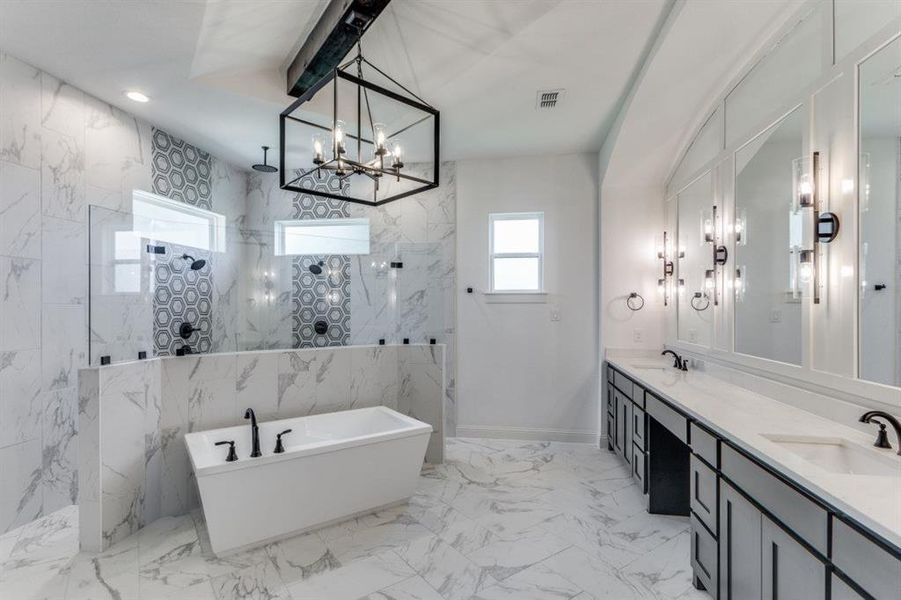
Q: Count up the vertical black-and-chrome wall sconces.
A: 3